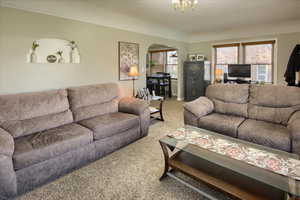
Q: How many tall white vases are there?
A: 2